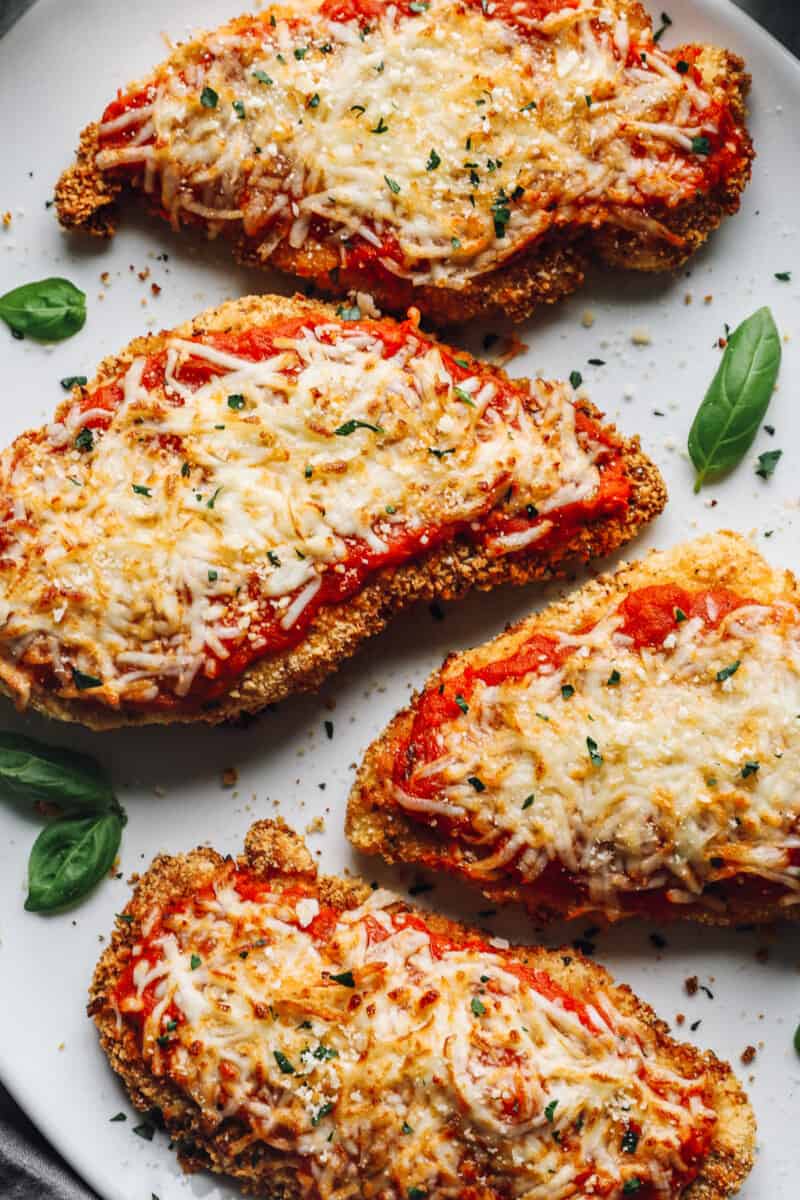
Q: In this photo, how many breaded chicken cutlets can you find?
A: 4